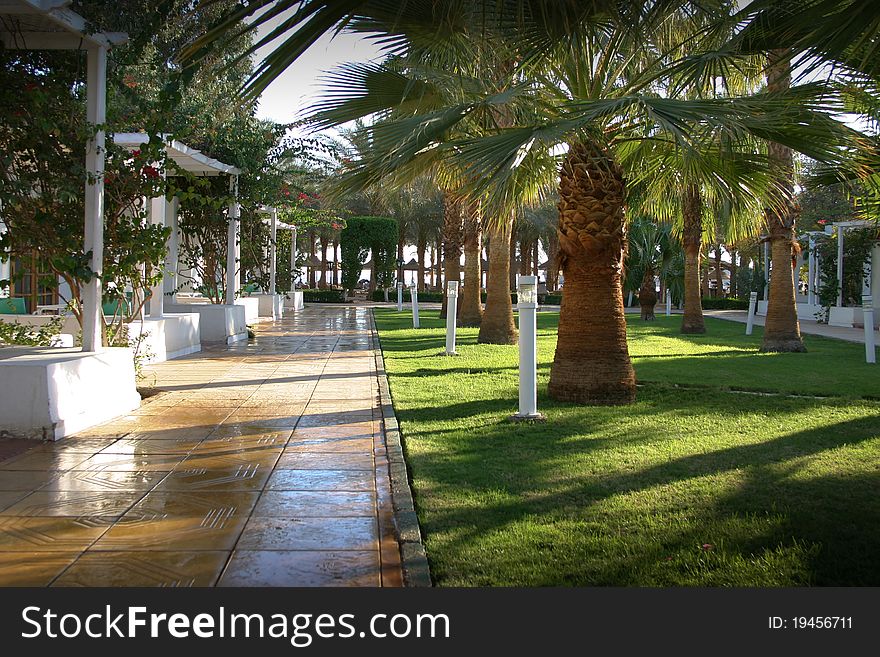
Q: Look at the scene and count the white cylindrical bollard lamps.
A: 7